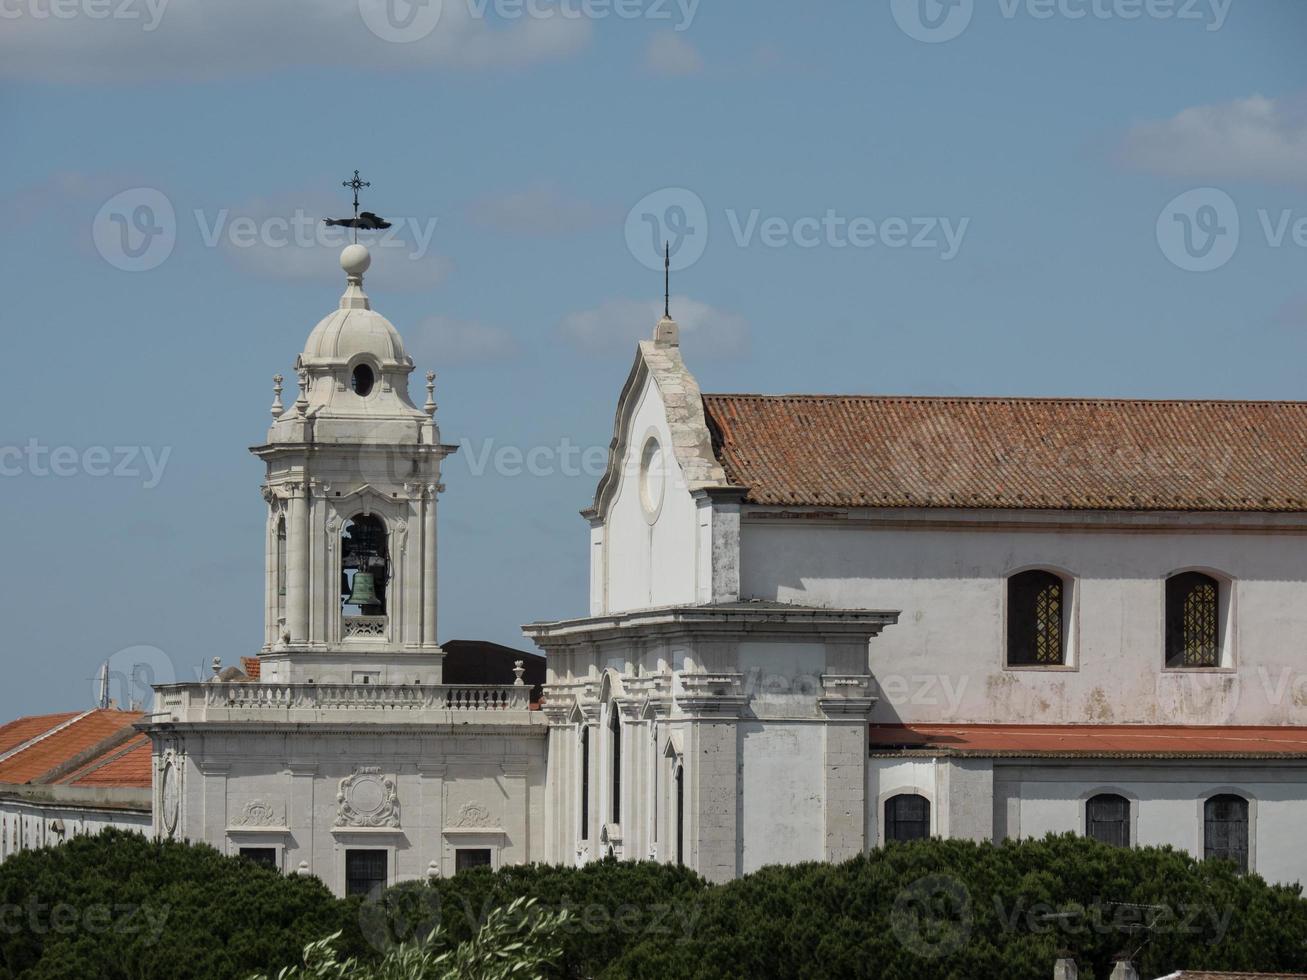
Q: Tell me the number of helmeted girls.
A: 0